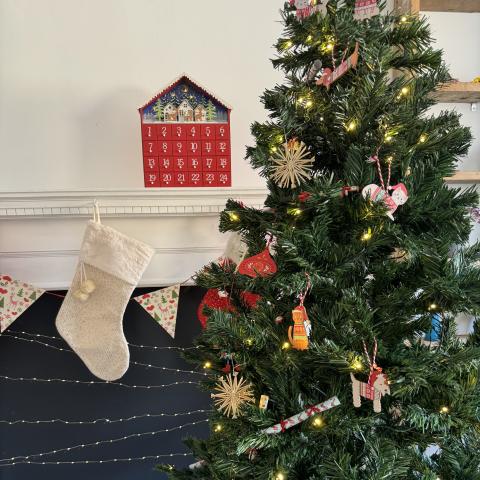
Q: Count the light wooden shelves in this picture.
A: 3